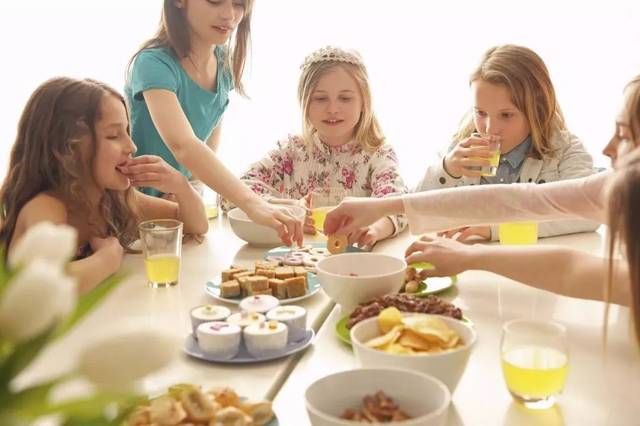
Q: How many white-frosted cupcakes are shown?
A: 6